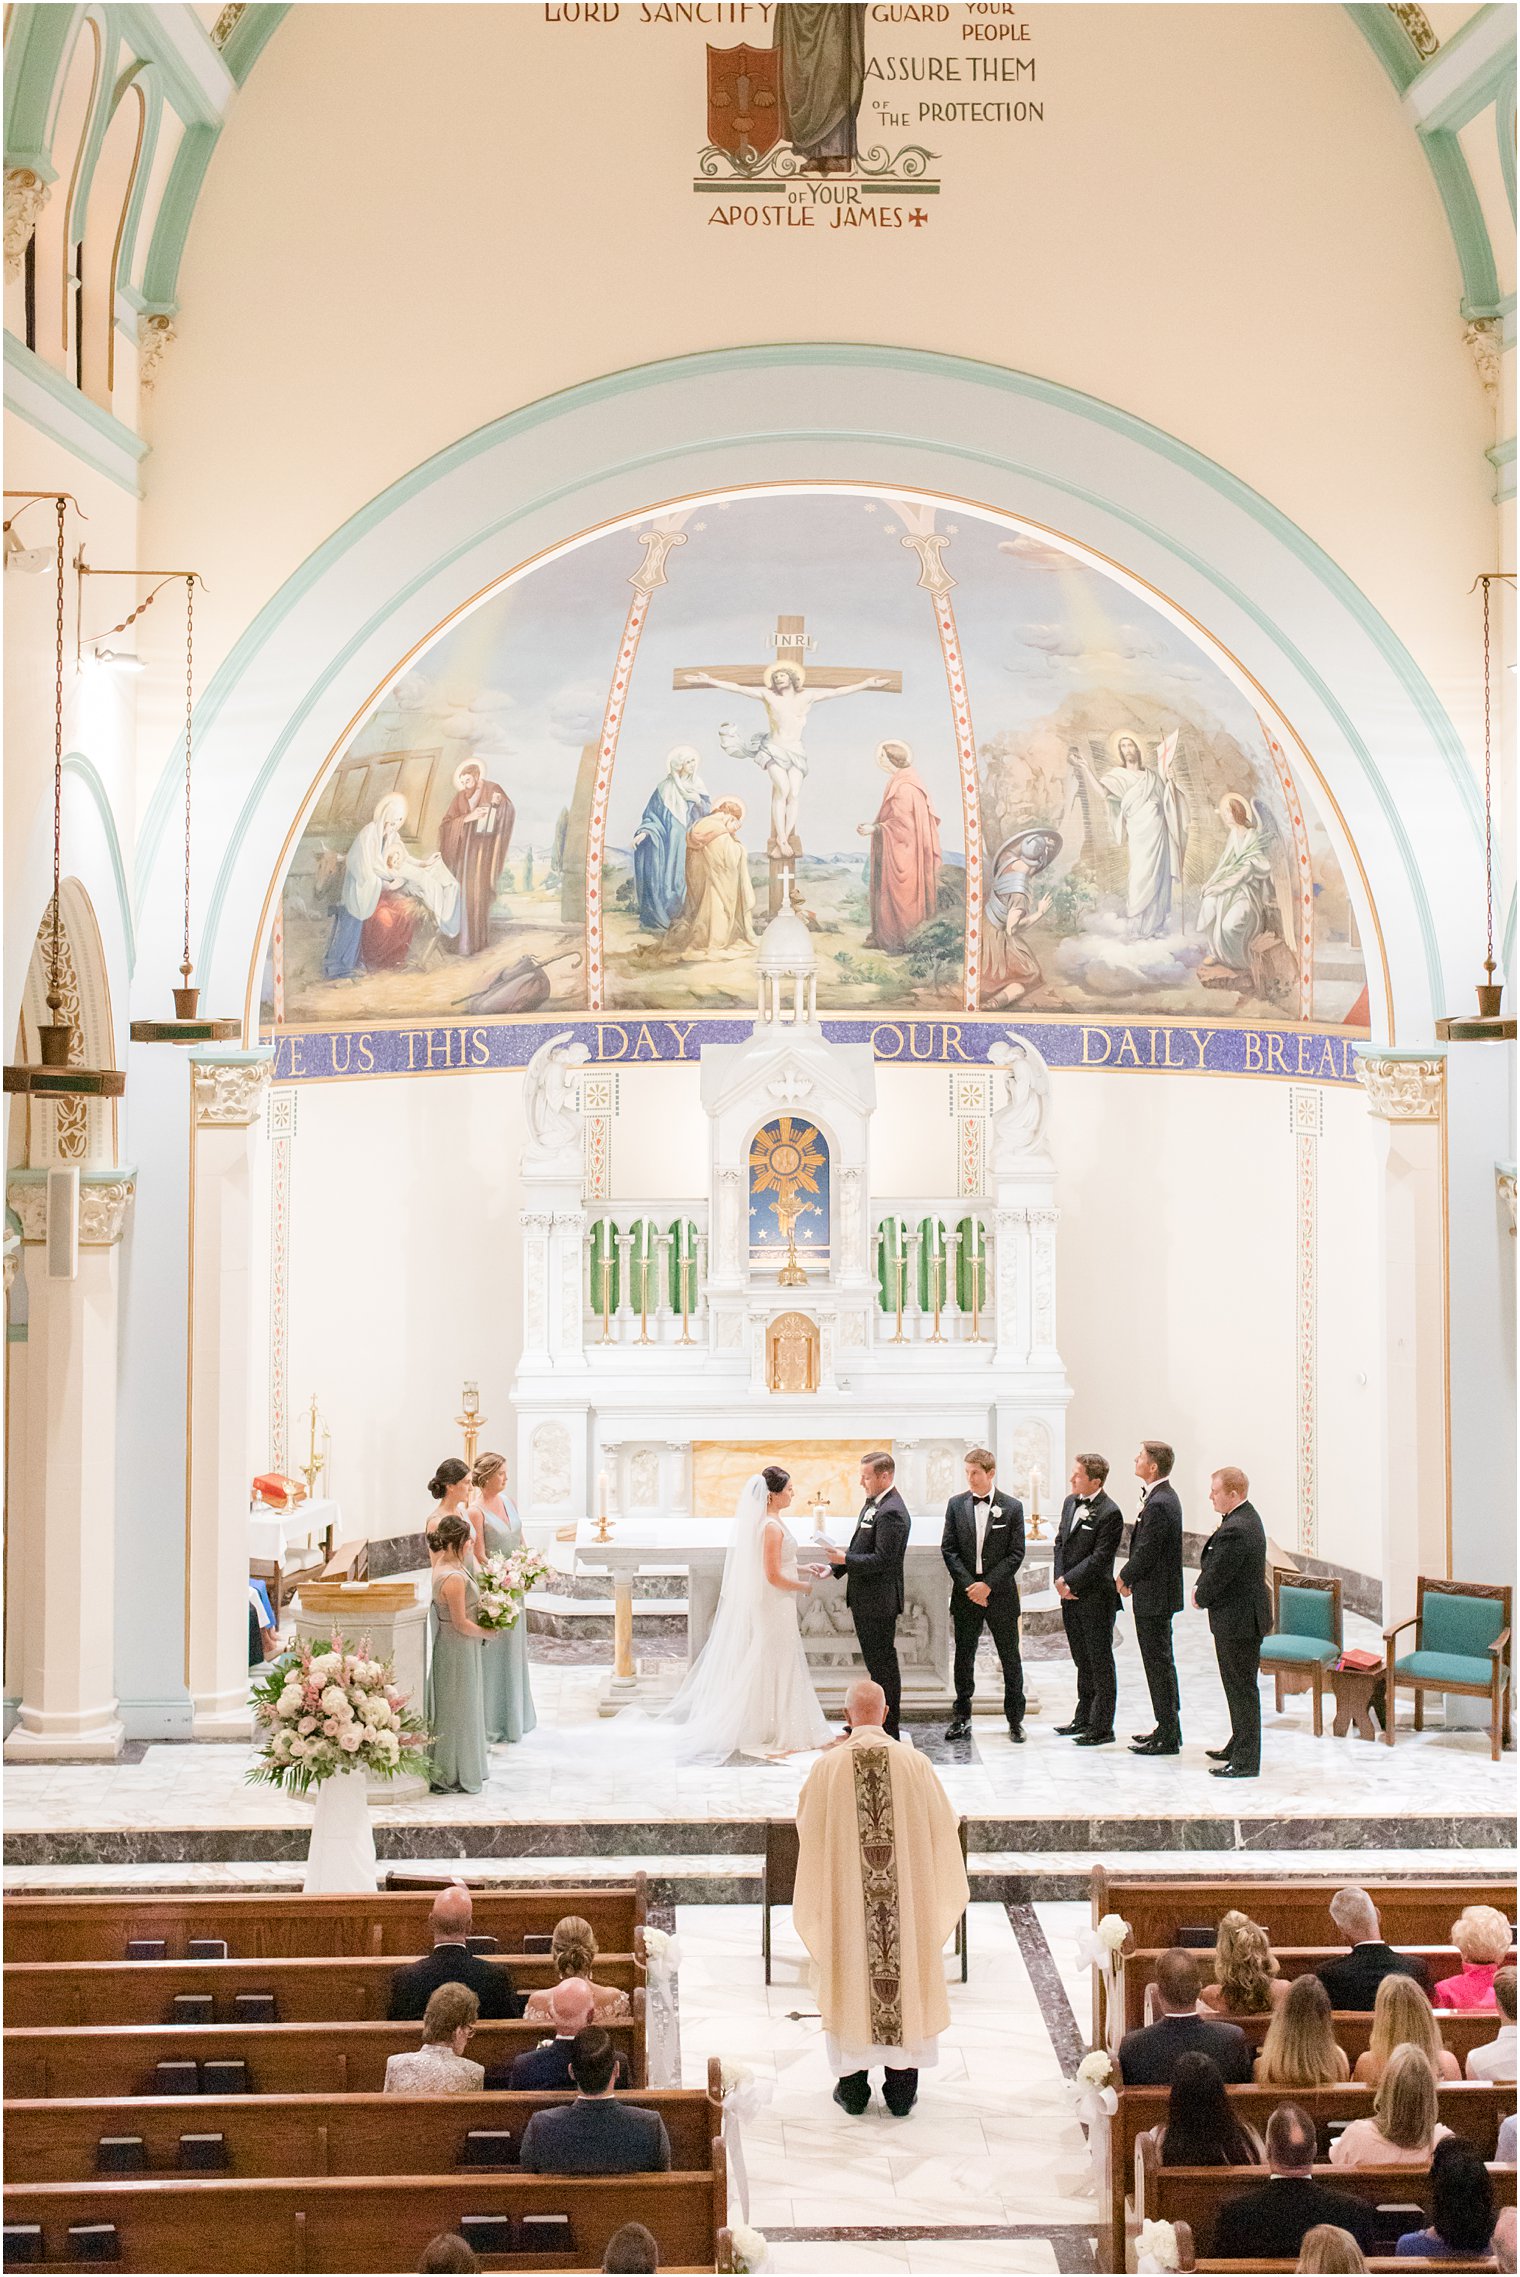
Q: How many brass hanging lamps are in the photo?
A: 3